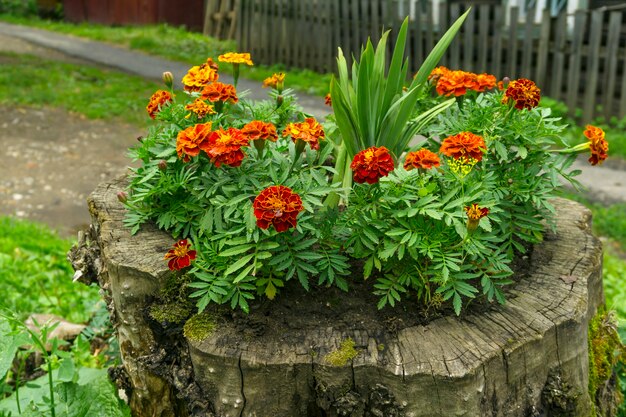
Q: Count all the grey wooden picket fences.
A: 1